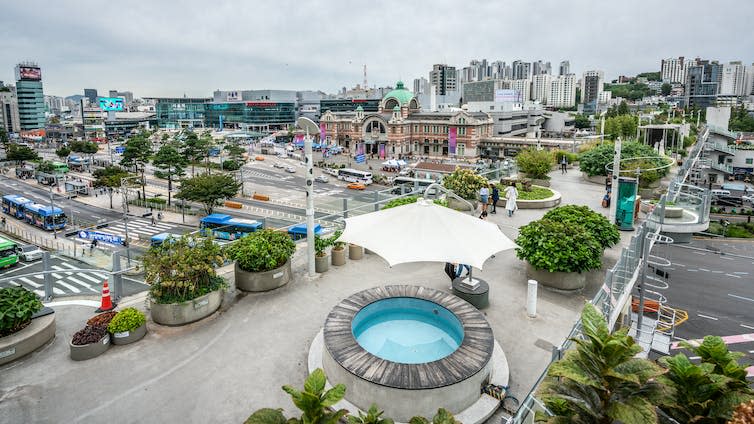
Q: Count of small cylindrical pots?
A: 3